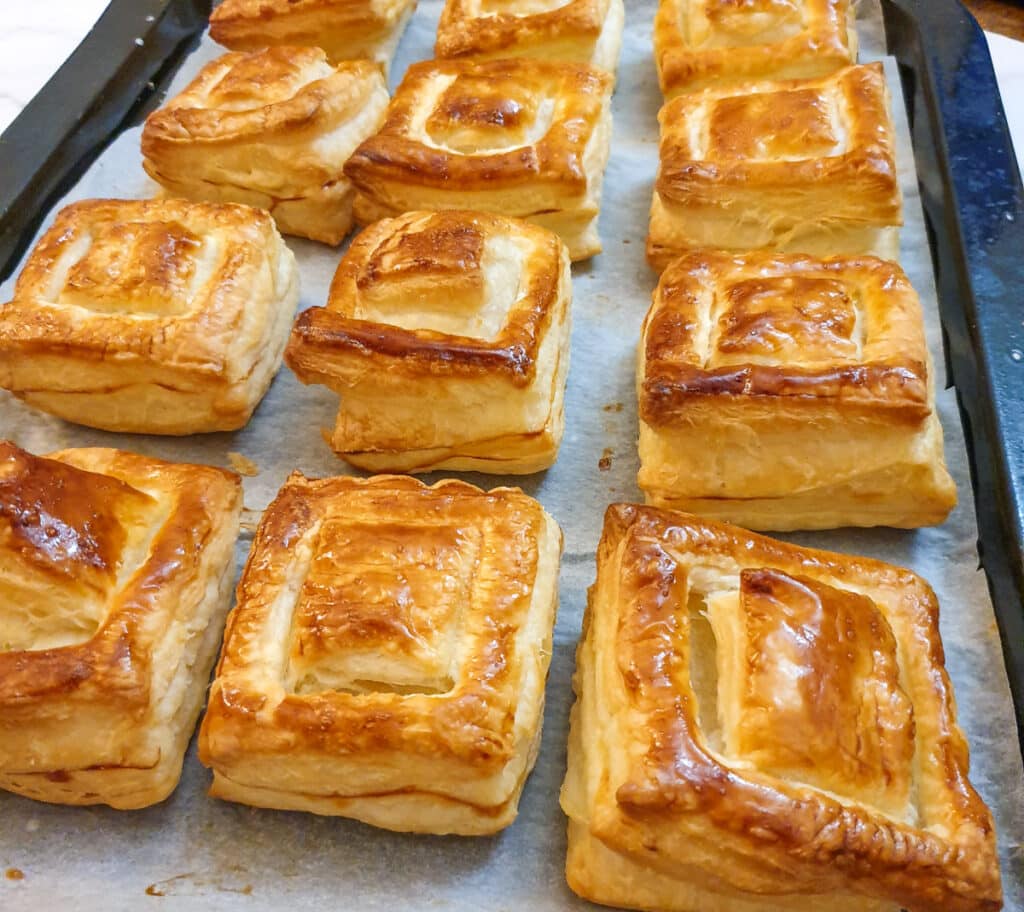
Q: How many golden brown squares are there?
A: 12